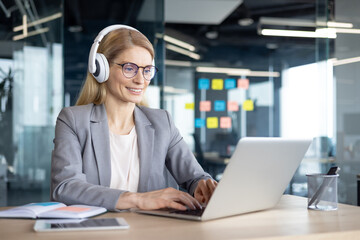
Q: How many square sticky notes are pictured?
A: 11